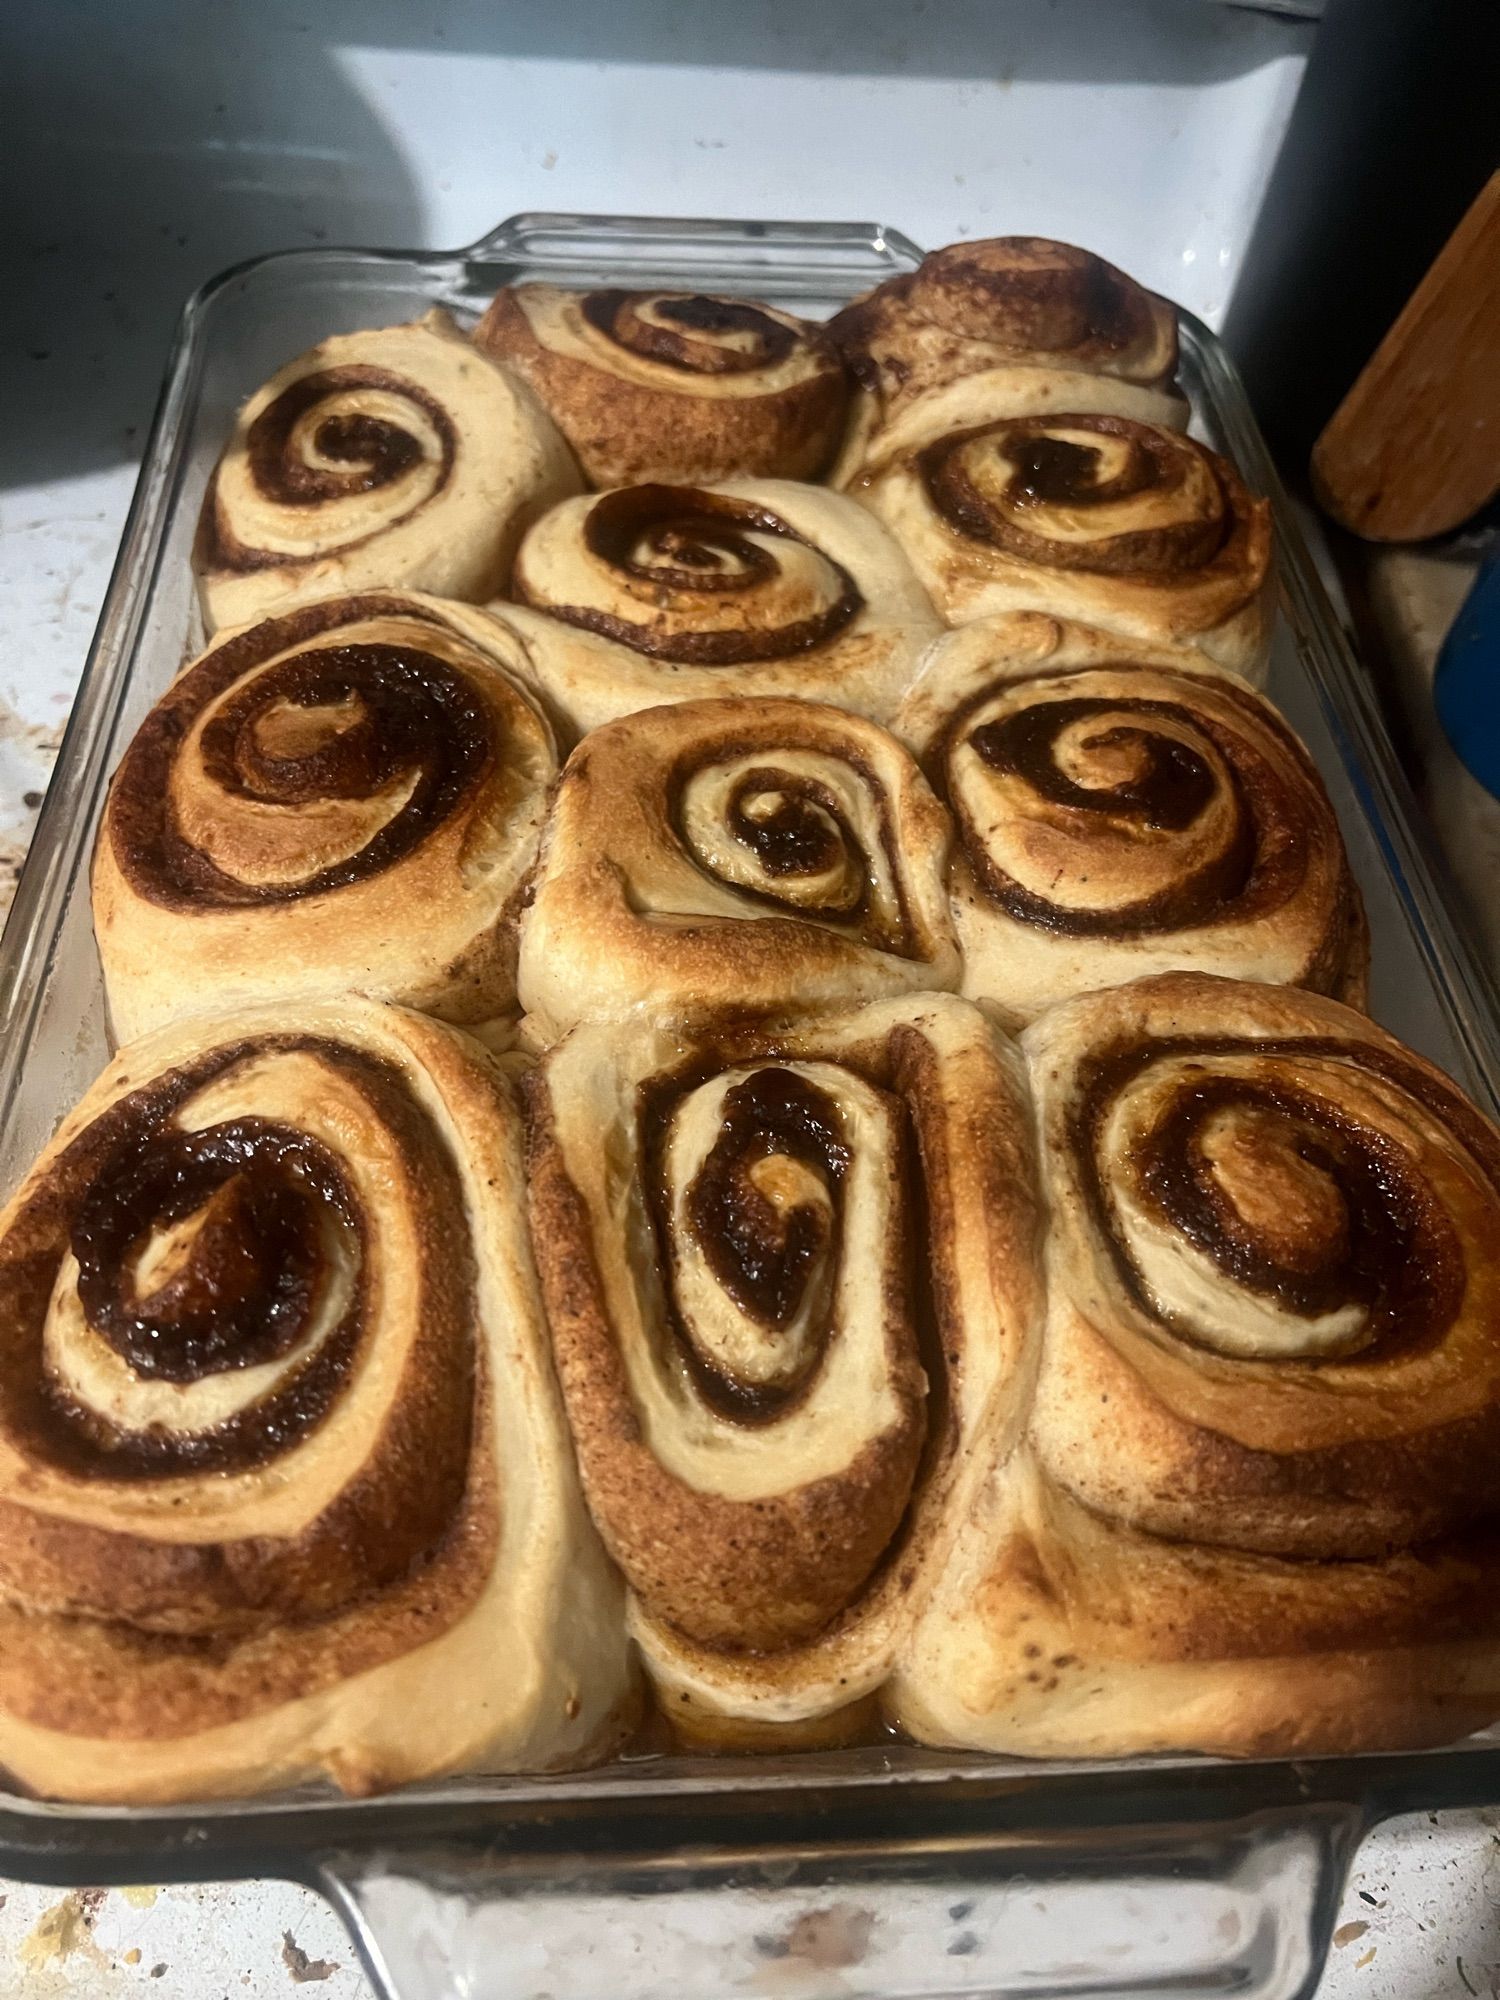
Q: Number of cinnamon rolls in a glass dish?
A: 11